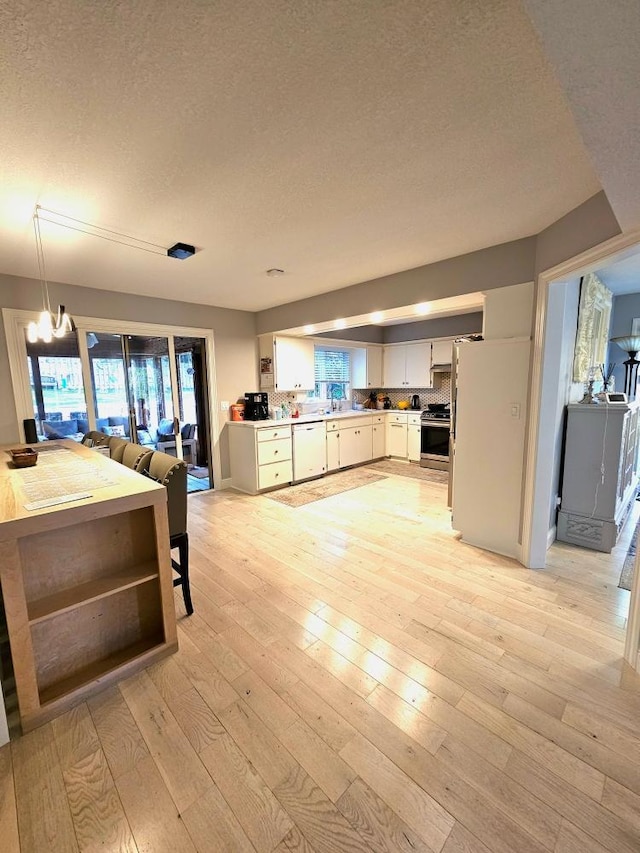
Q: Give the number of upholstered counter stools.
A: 4